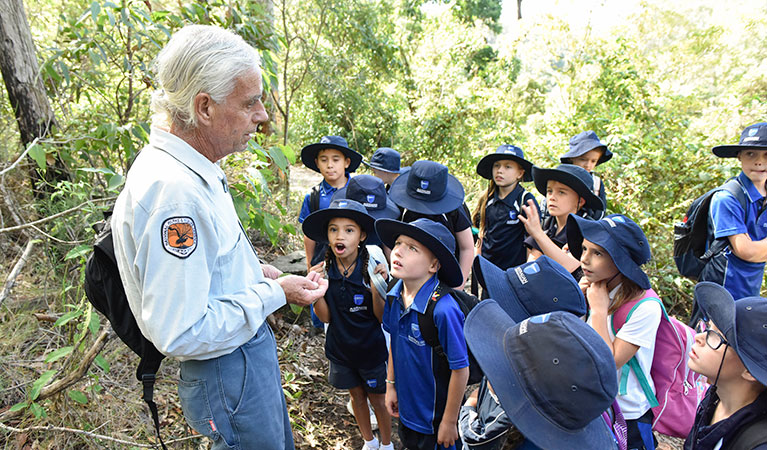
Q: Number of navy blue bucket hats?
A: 14